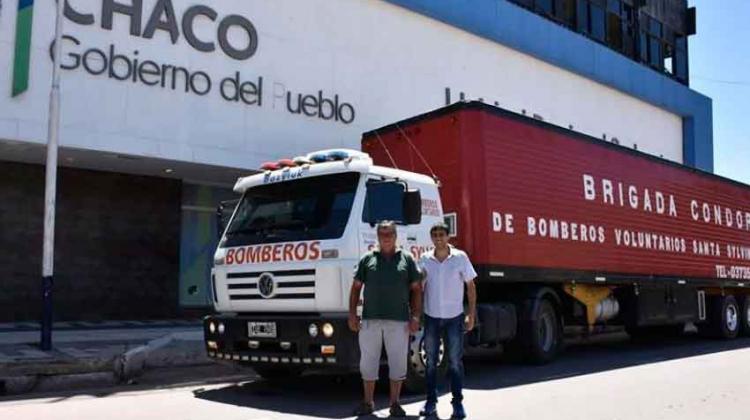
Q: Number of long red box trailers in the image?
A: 1